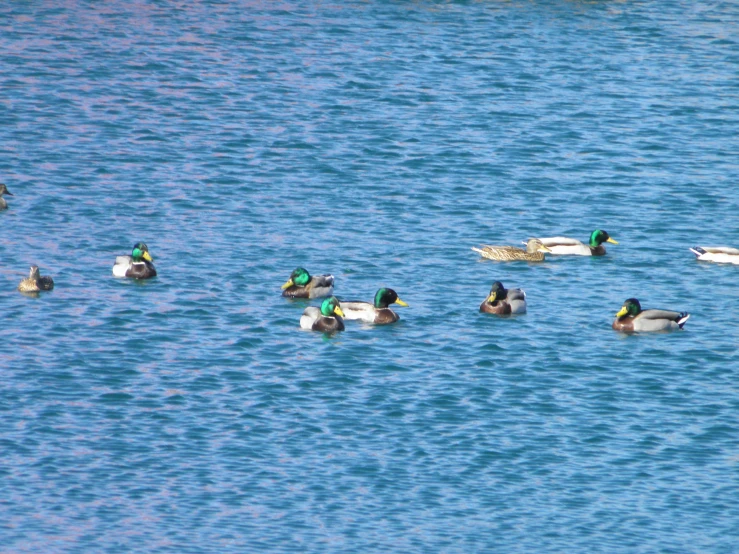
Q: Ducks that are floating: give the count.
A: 11